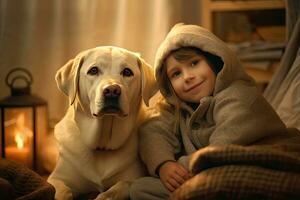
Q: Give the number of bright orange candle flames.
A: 1